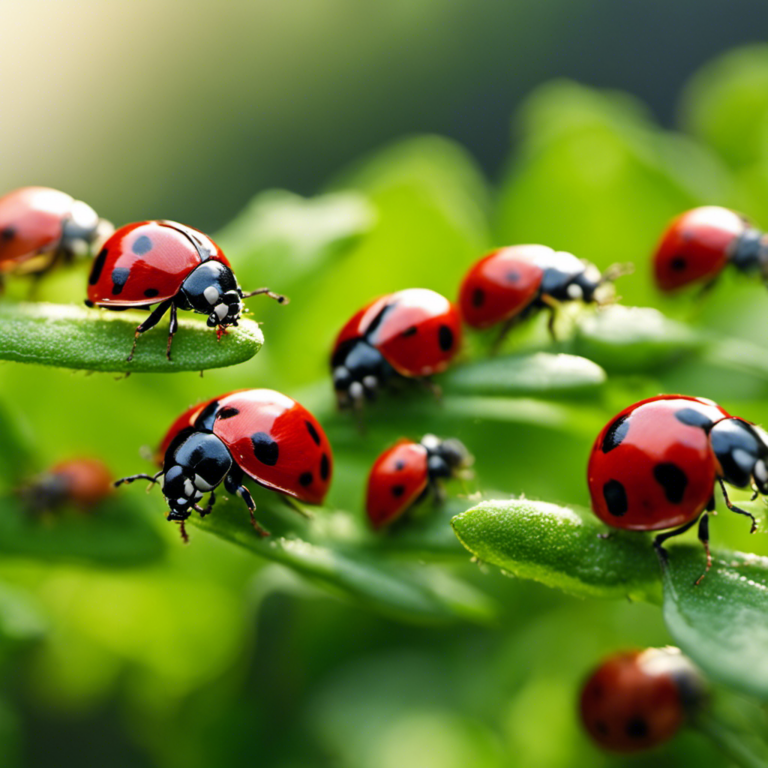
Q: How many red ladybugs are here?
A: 10